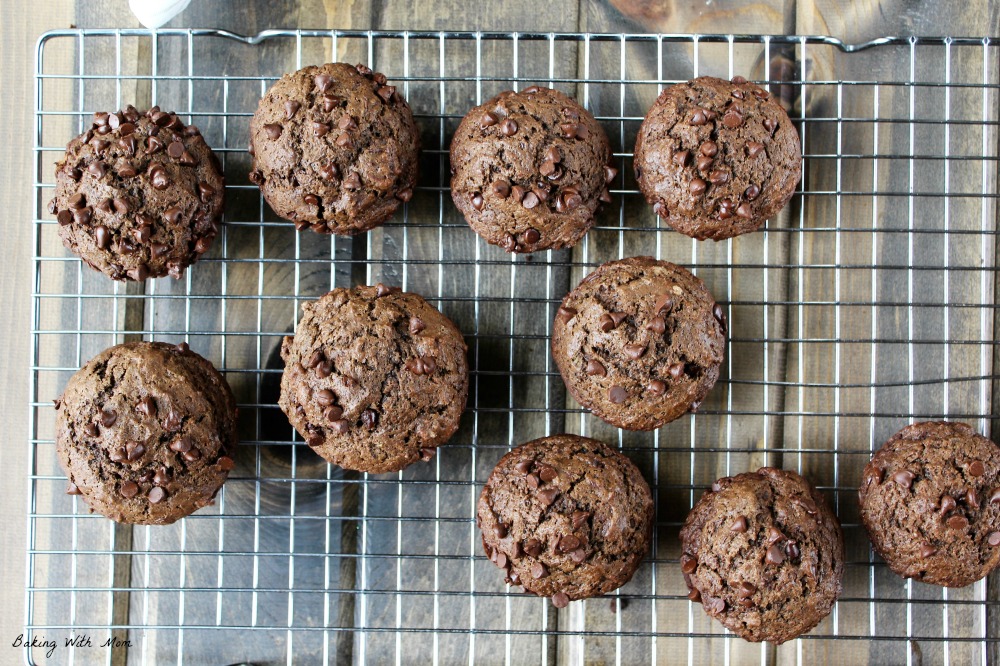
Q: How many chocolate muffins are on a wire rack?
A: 10